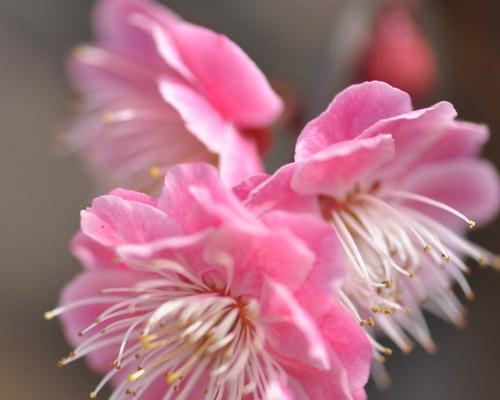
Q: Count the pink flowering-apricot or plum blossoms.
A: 3